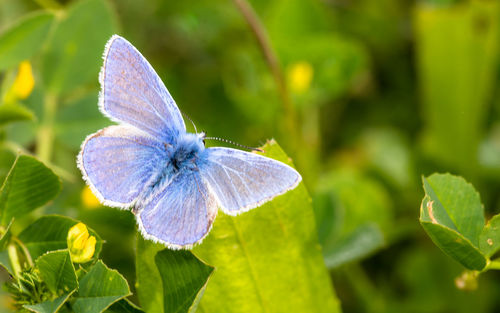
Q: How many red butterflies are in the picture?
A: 0